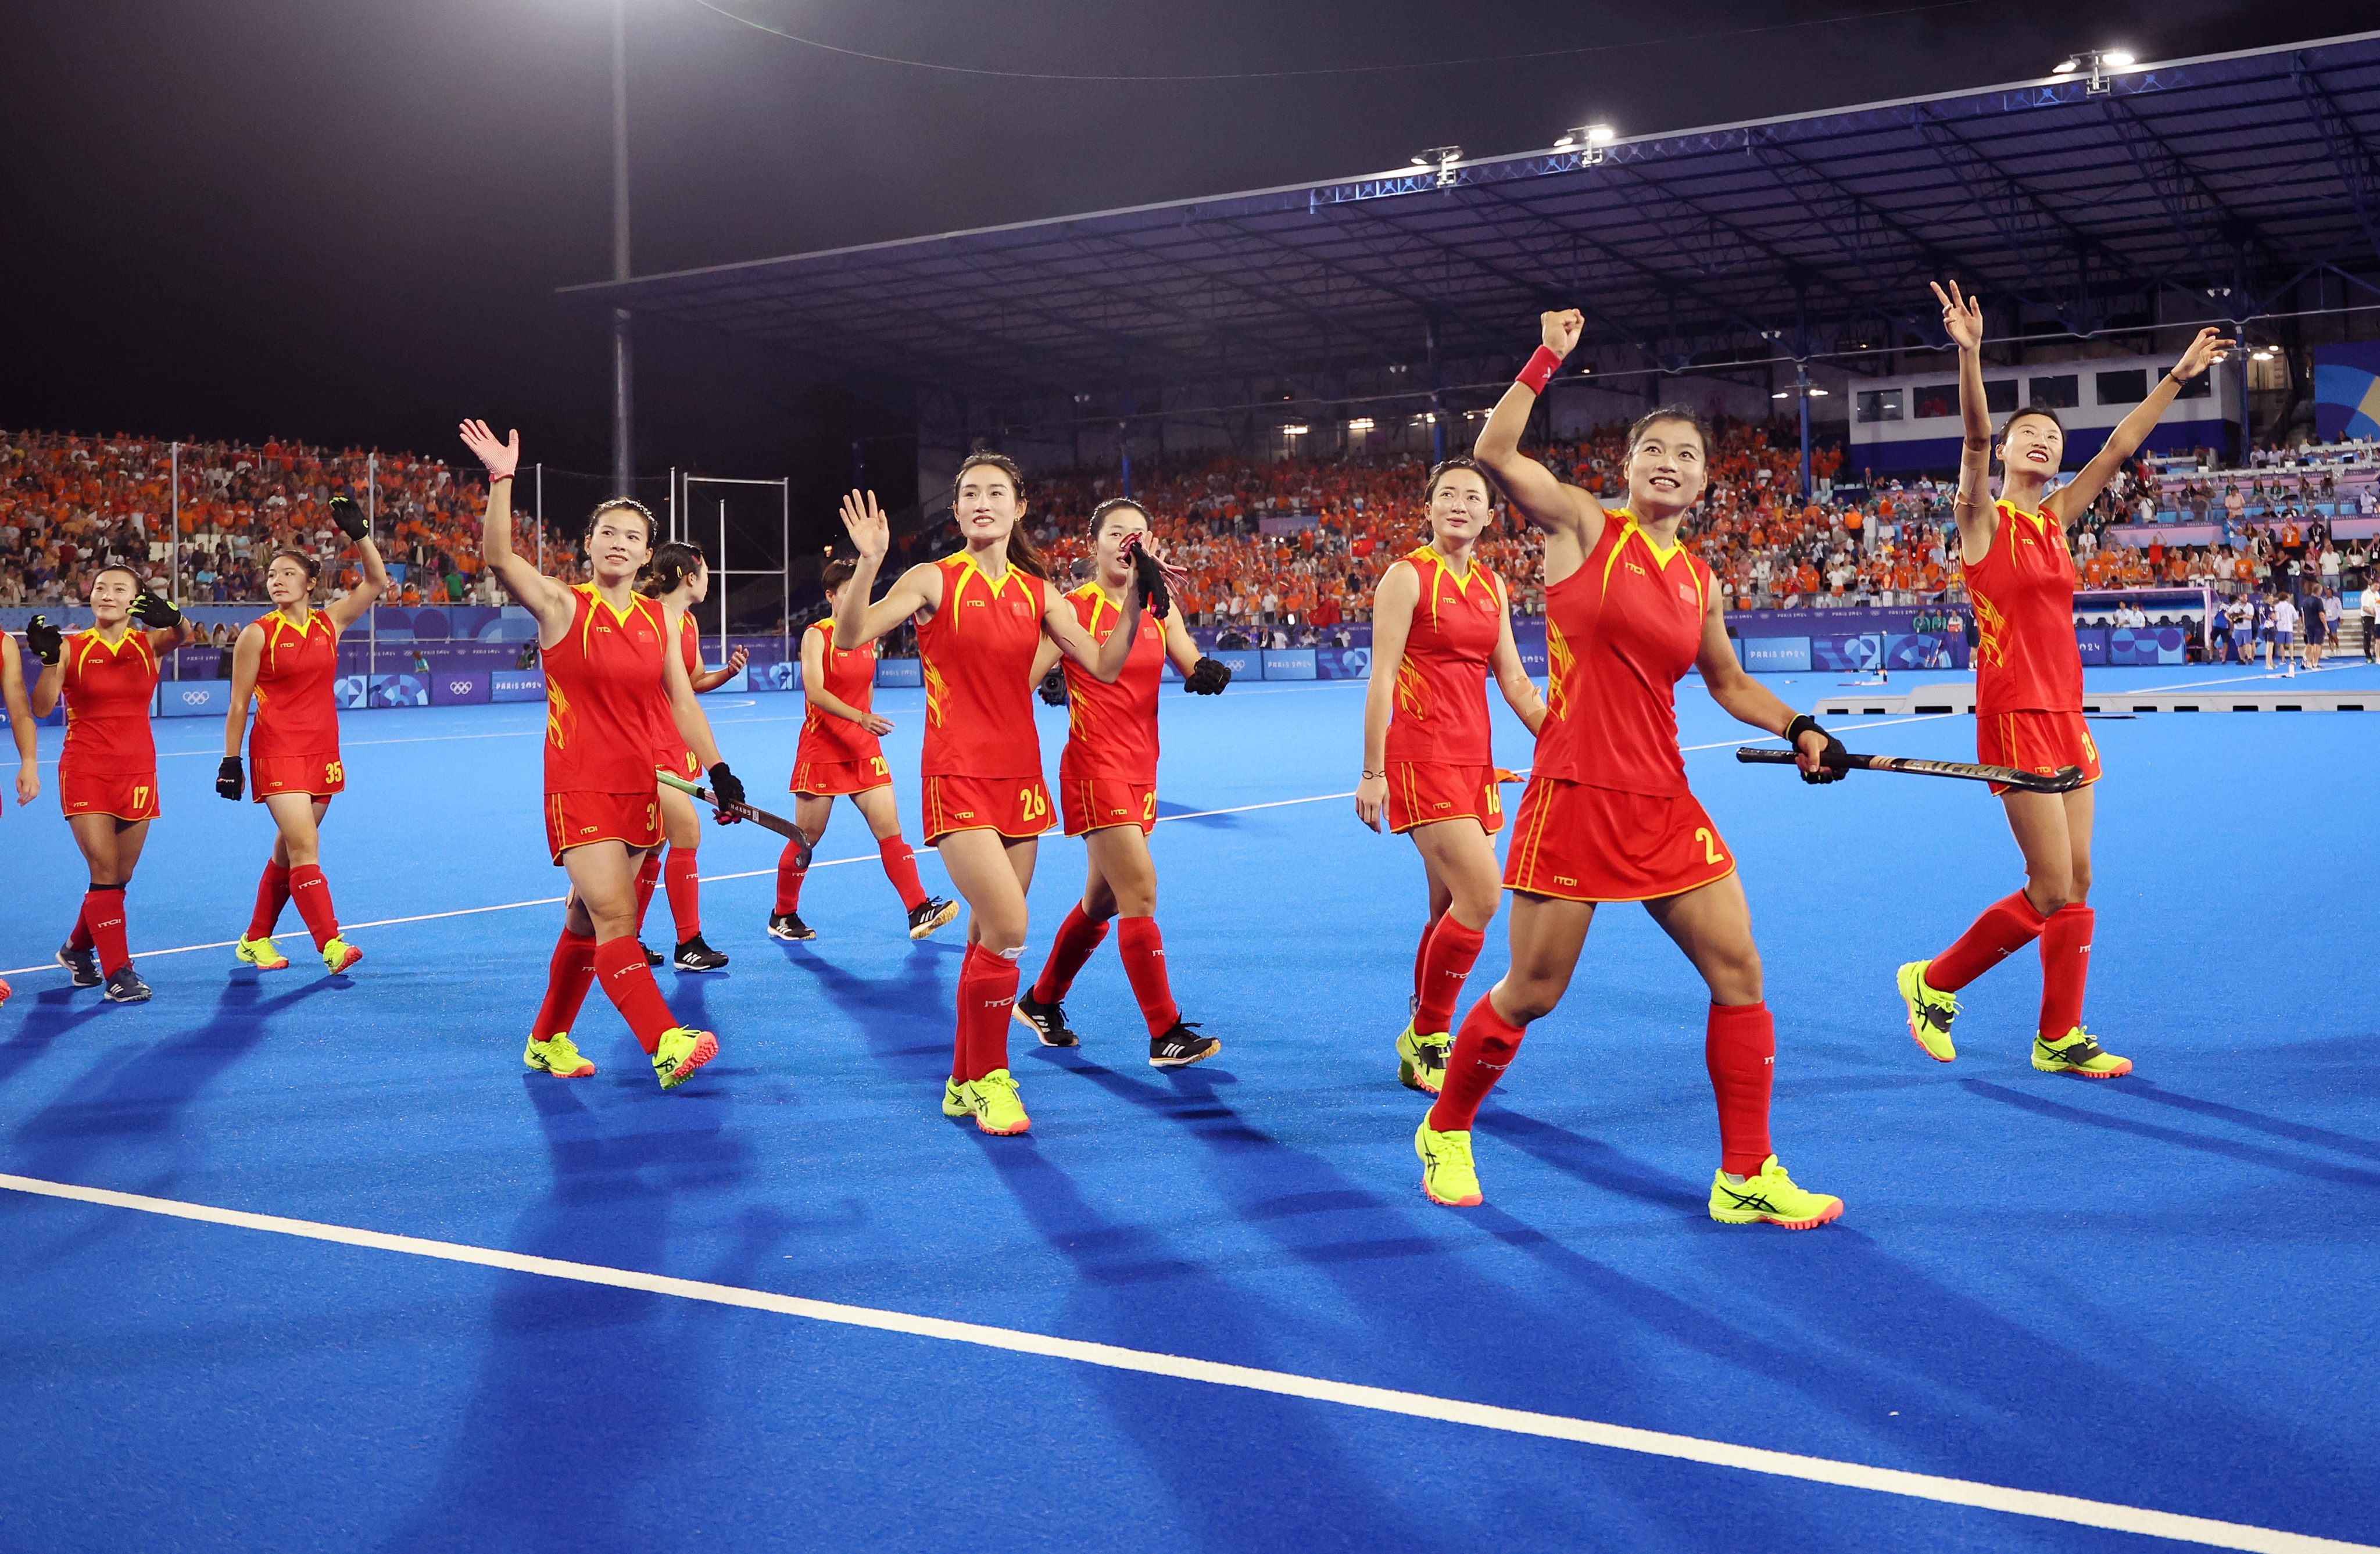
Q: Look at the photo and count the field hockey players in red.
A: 11